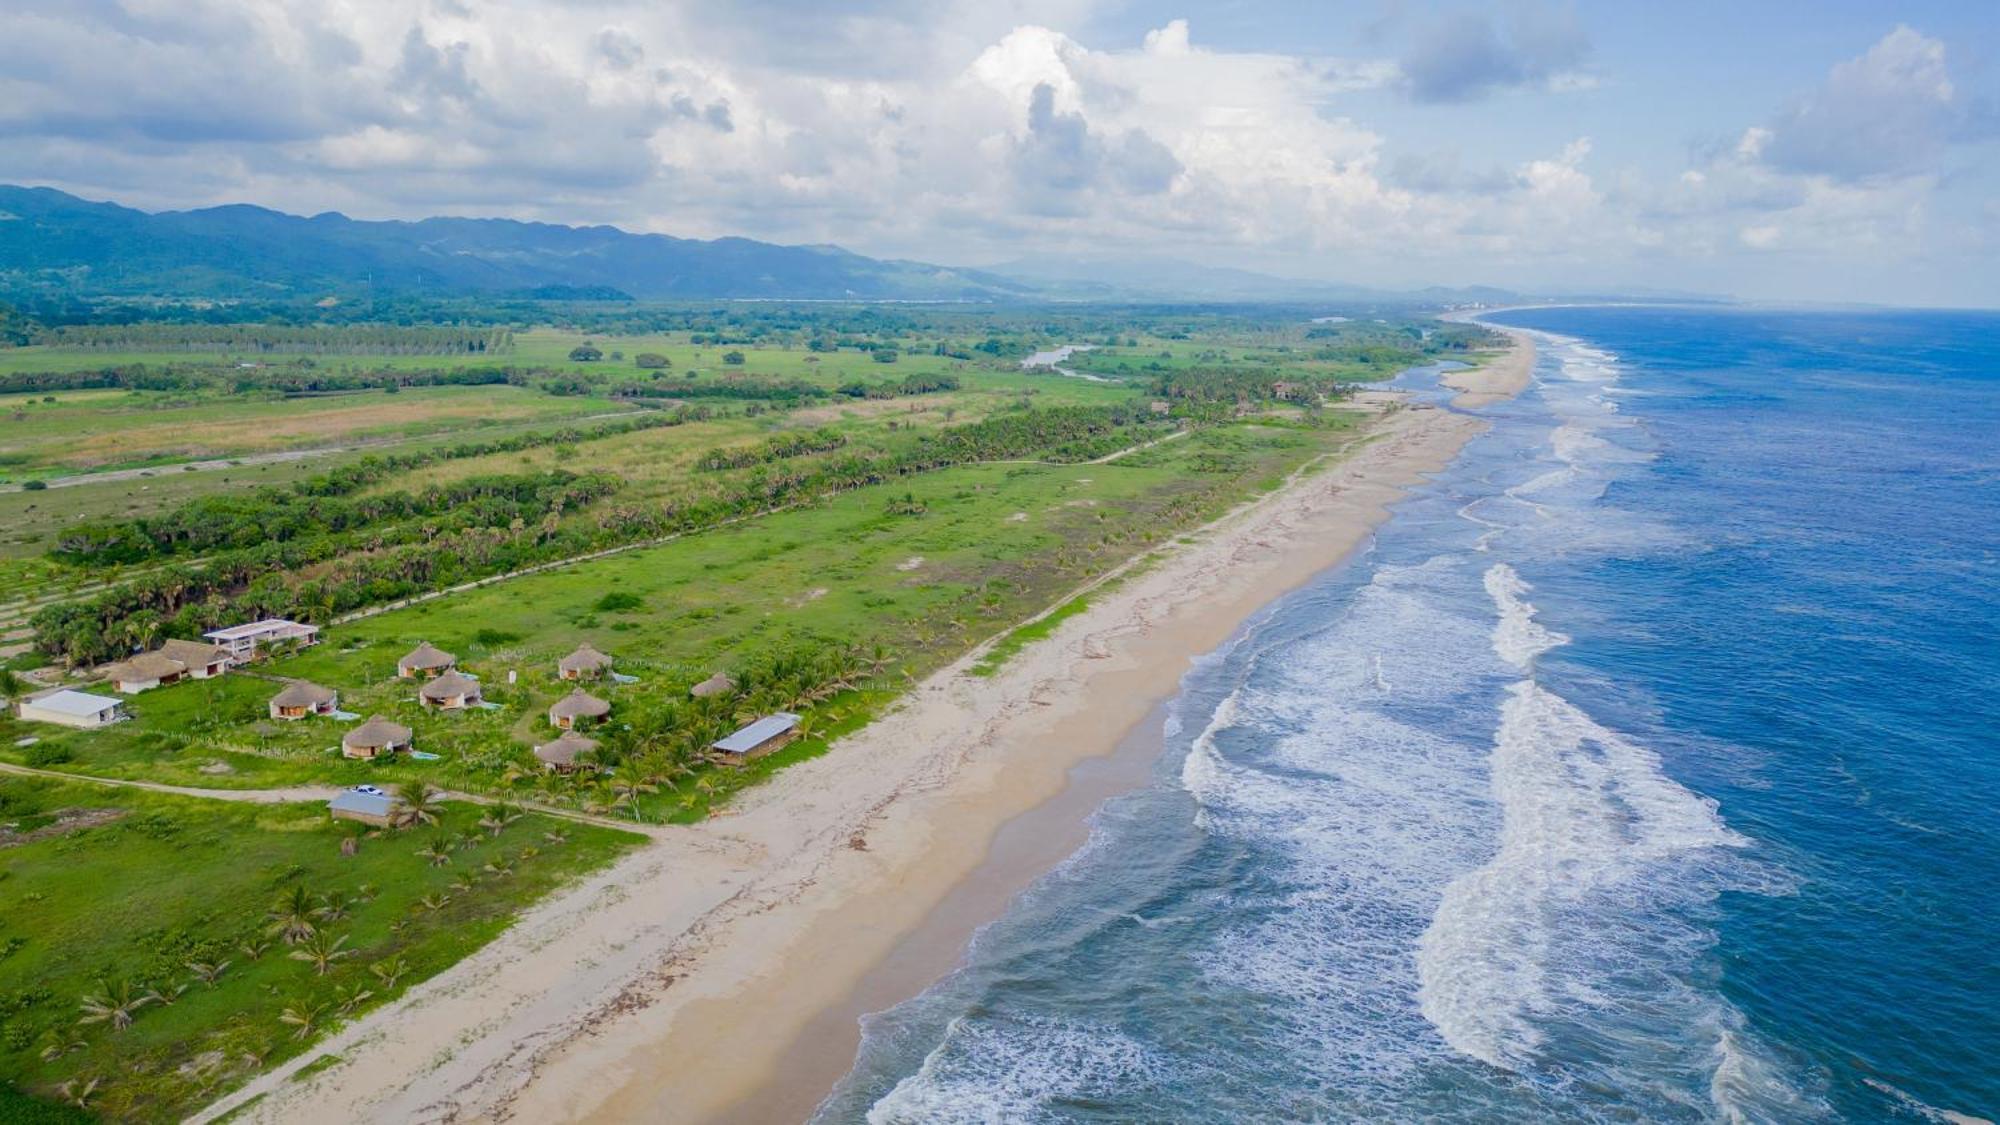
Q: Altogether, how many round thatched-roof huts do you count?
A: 8